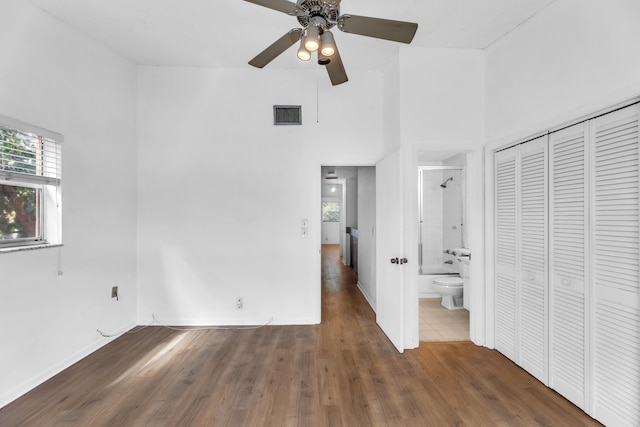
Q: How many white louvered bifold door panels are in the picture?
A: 4